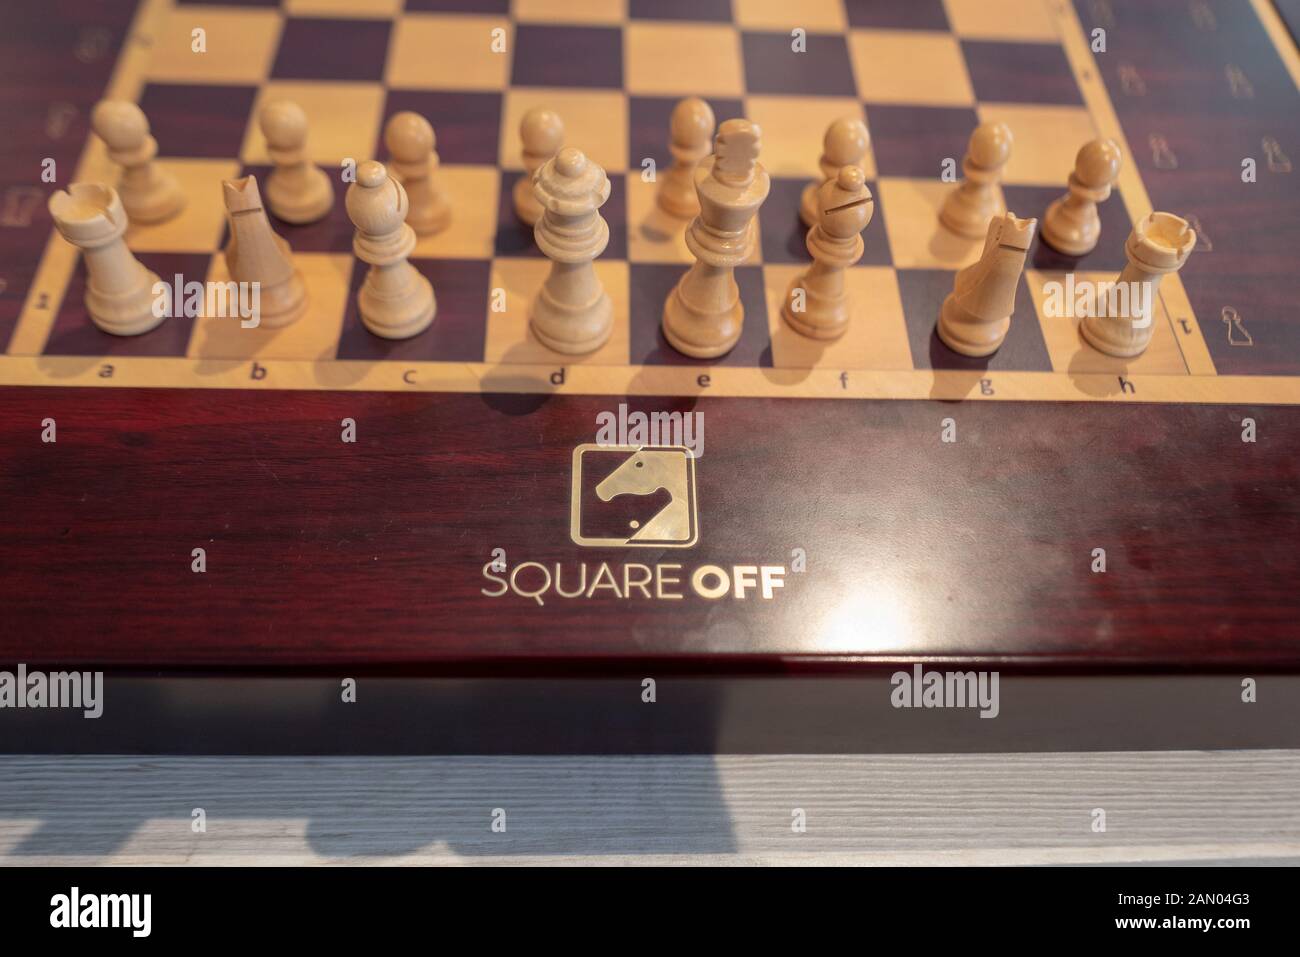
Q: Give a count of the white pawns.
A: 8